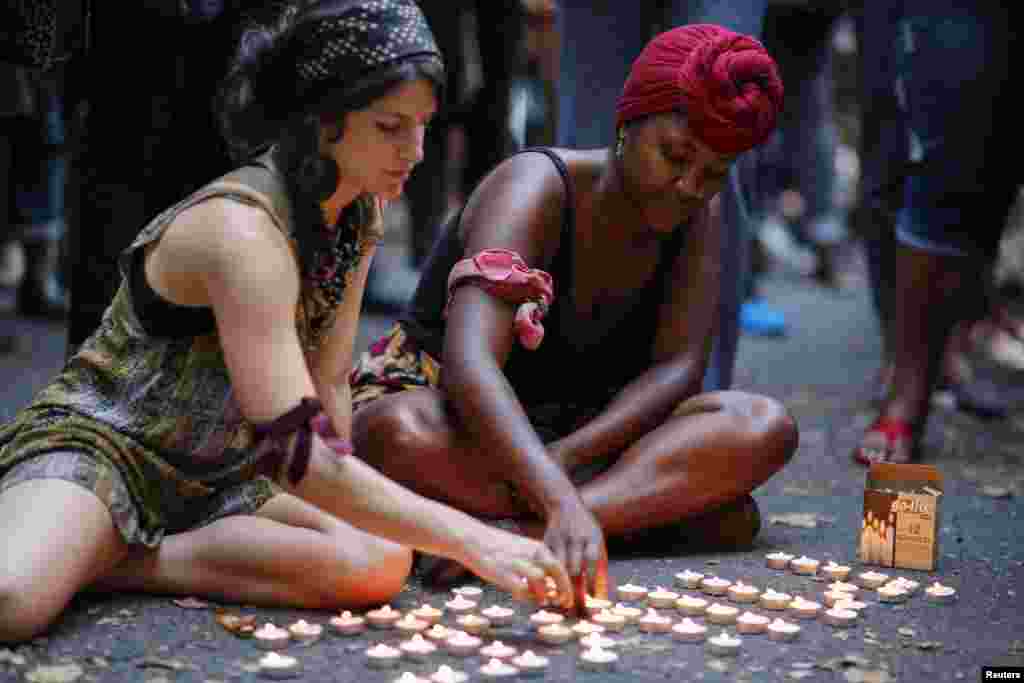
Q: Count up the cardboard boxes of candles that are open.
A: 1